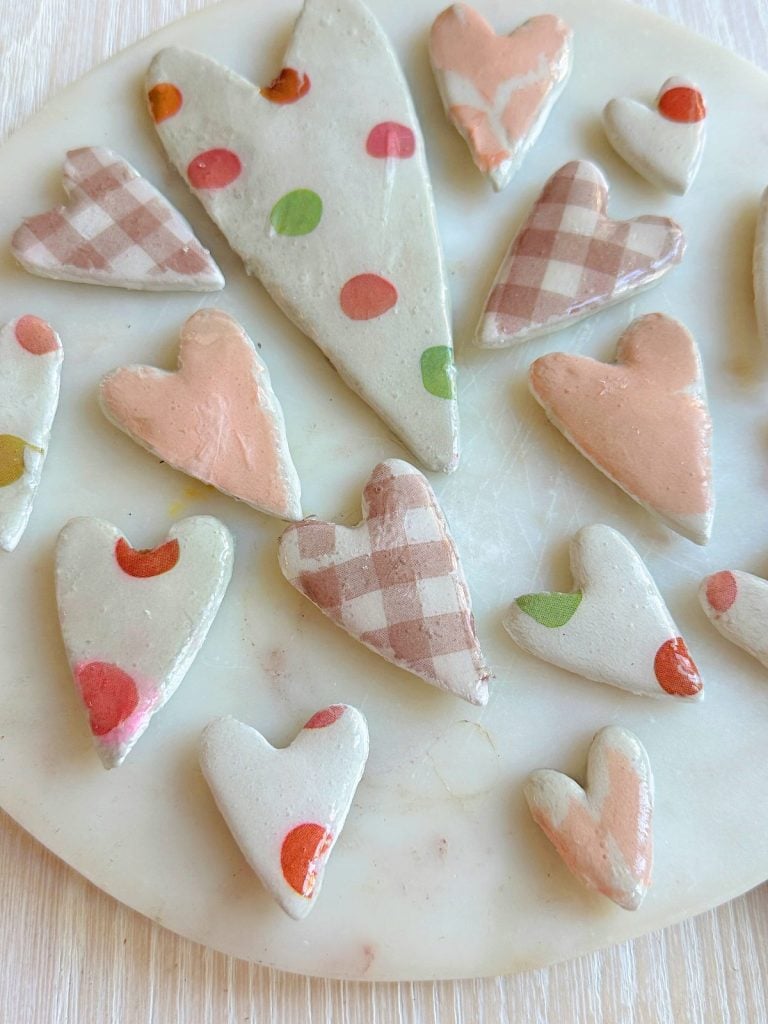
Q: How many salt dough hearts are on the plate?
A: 15